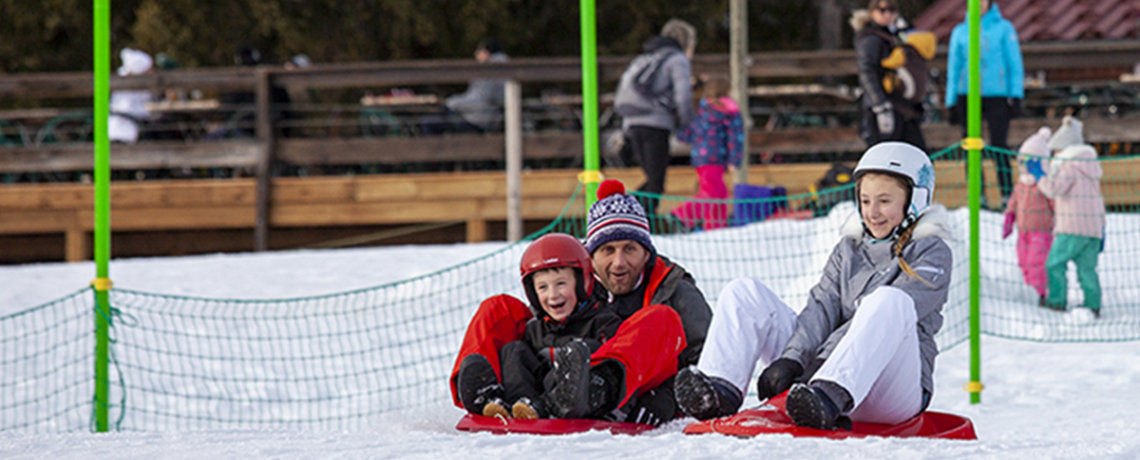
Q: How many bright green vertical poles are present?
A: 3